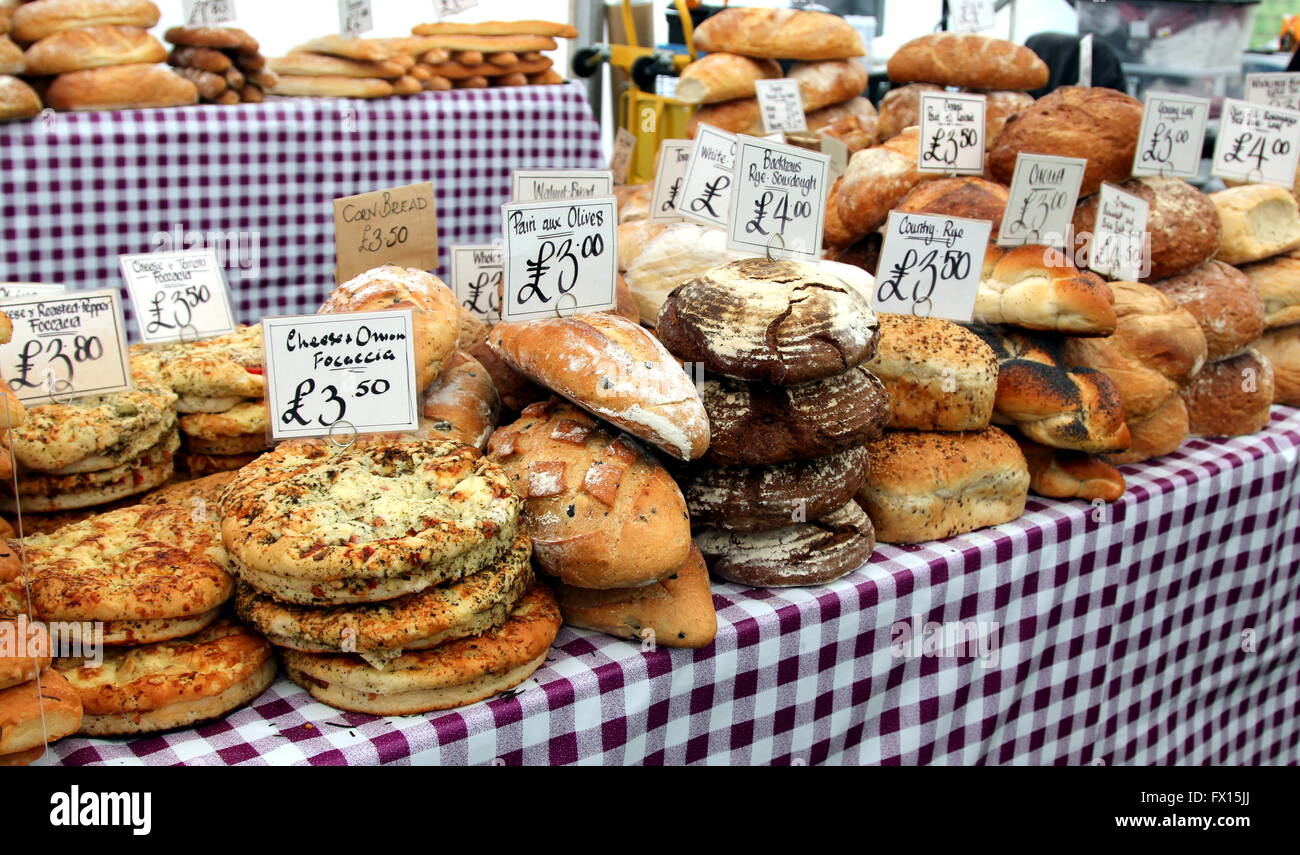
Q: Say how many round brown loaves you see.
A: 4